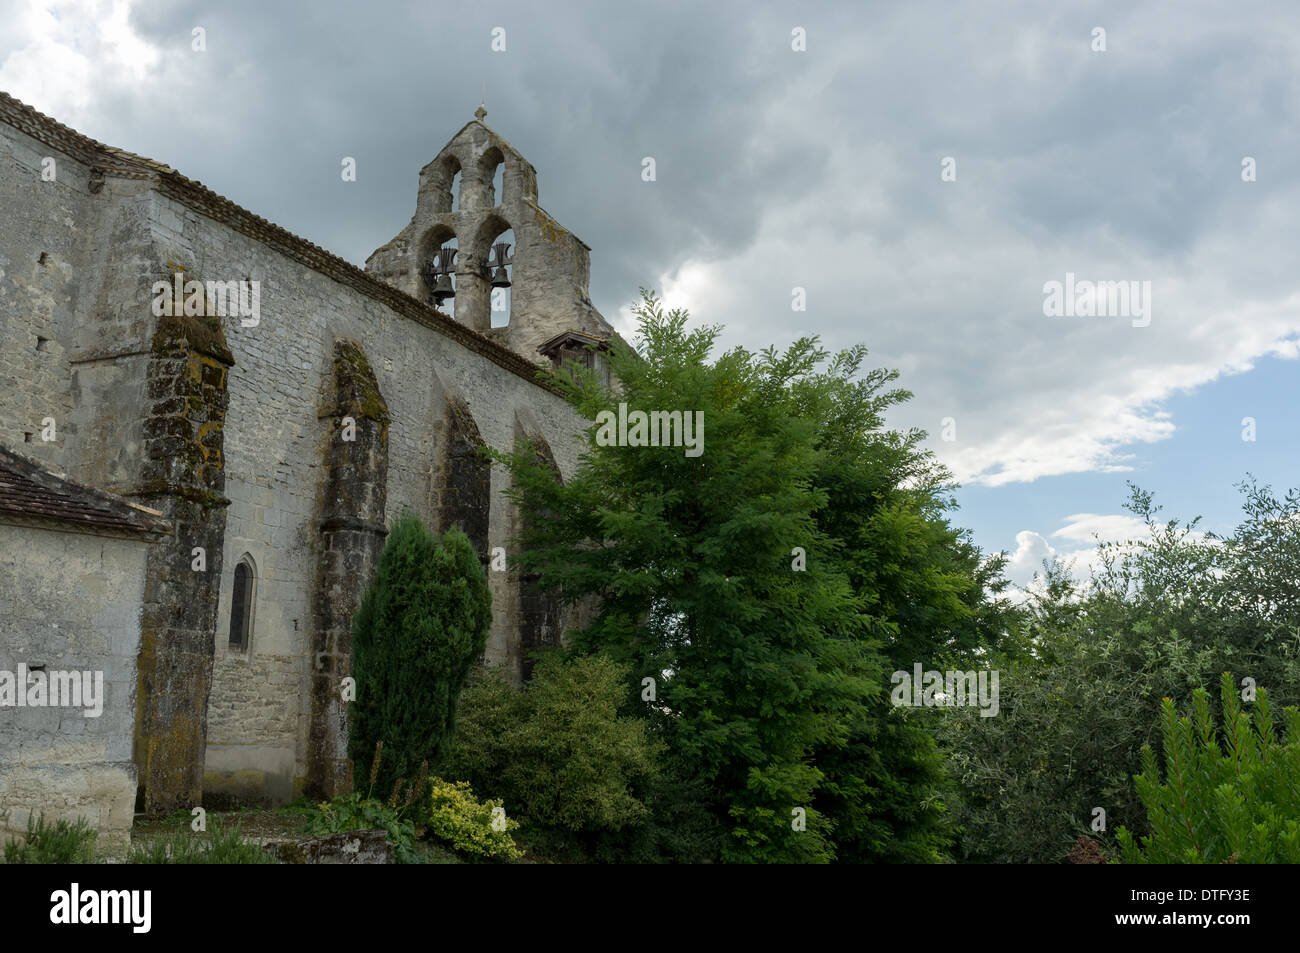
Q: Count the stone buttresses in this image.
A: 4